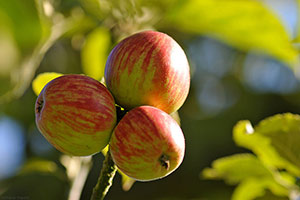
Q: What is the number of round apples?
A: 3